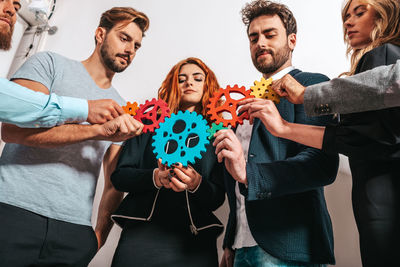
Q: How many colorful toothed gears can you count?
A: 6